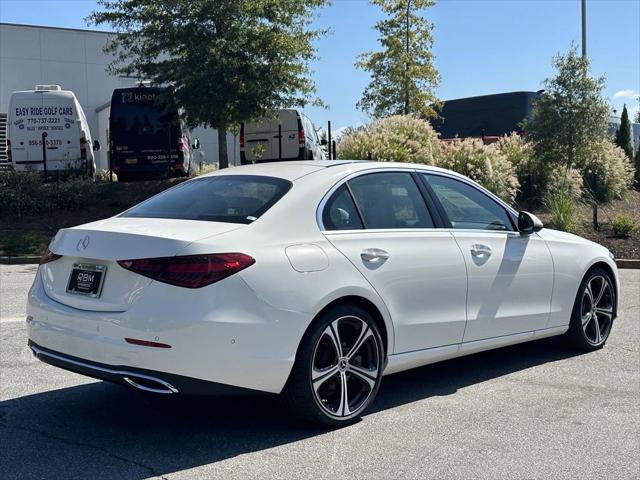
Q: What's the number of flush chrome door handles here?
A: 2